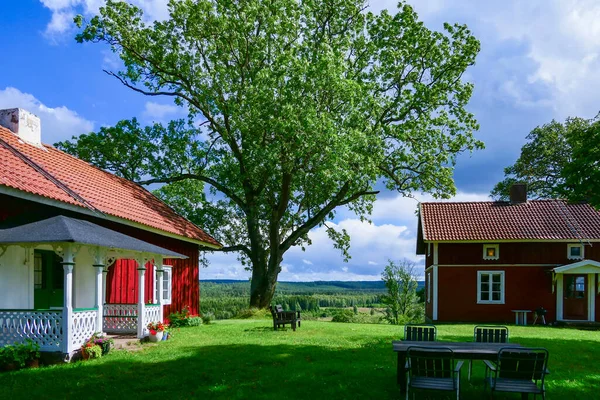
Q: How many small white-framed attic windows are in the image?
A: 2